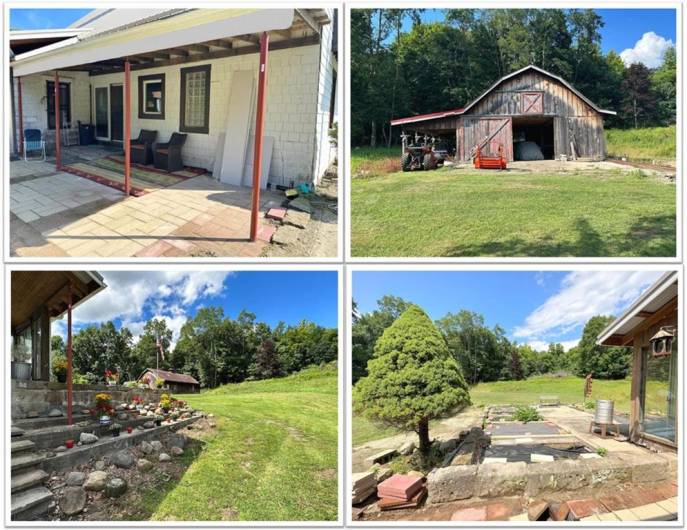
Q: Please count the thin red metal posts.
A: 5